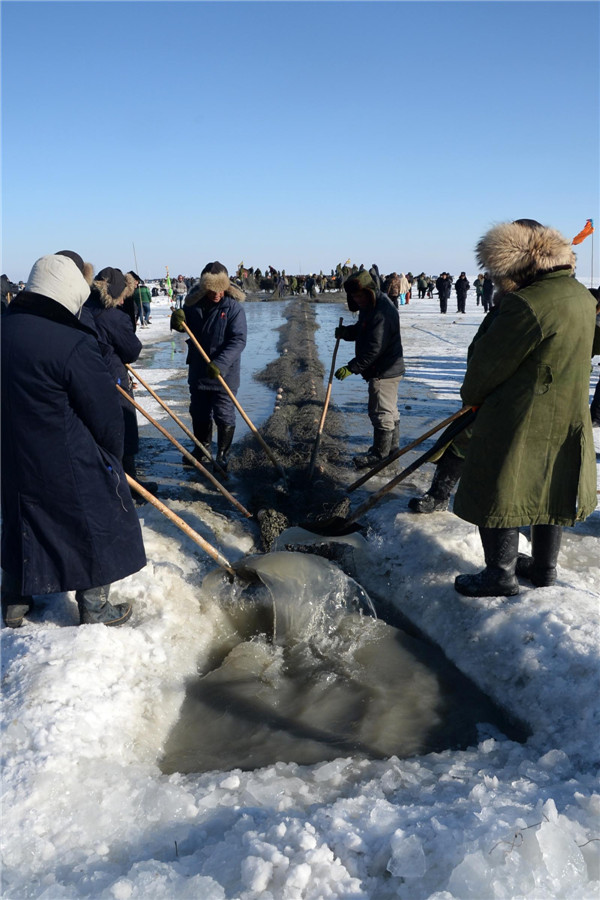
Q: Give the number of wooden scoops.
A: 7